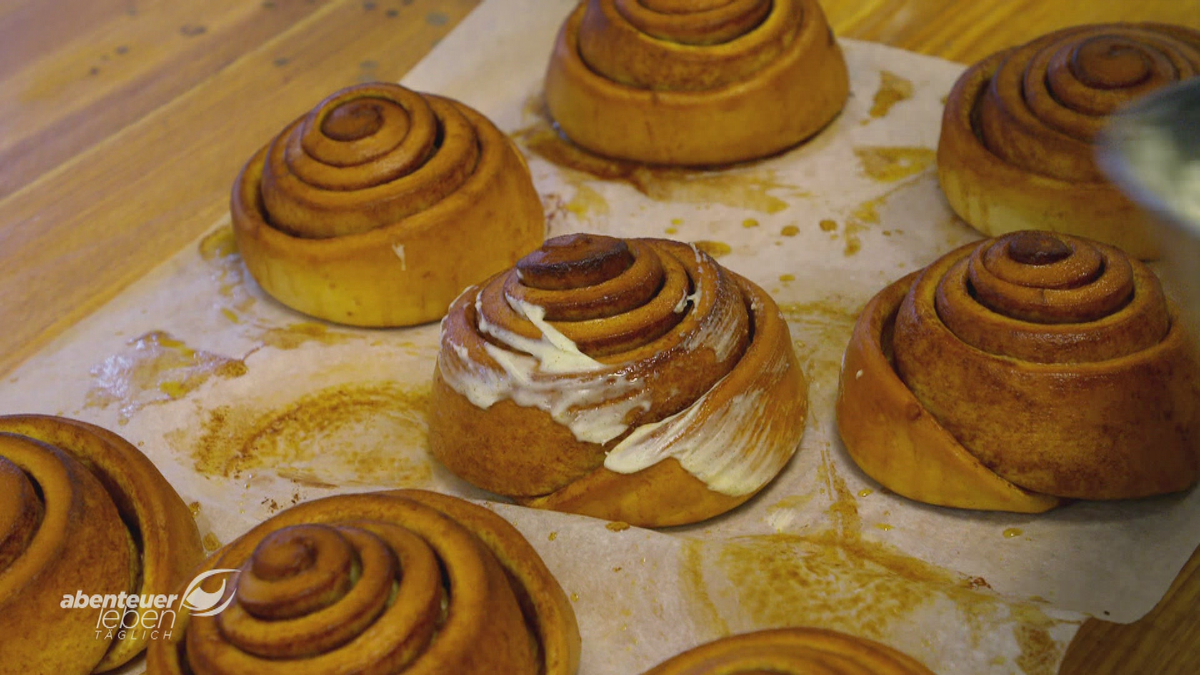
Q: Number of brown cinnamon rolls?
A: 8